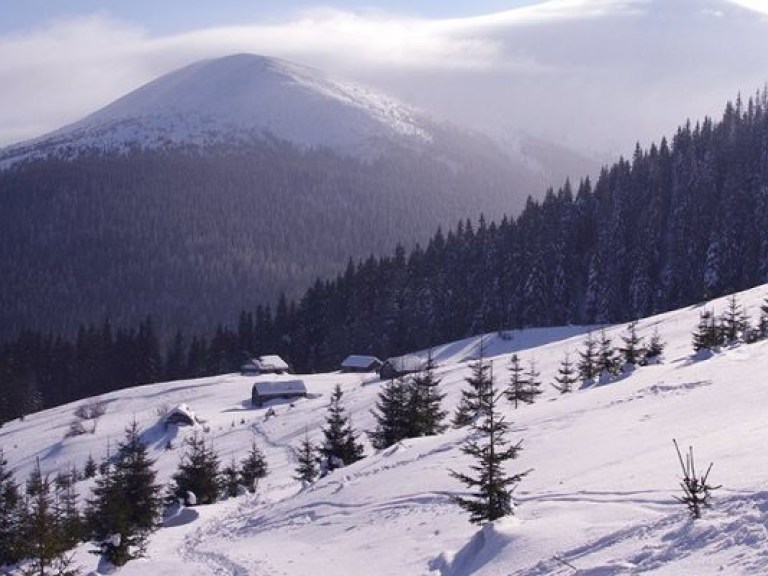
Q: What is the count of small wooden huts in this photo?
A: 5